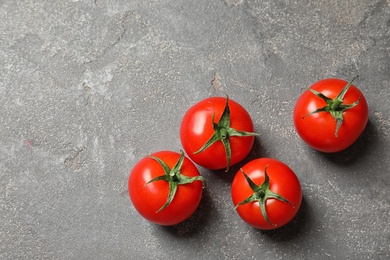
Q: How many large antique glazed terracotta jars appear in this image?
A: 0